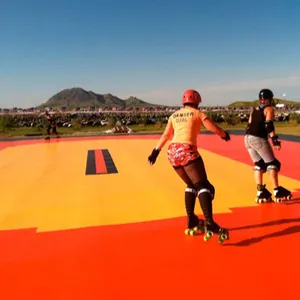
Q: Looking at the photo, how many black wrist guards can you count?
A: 3